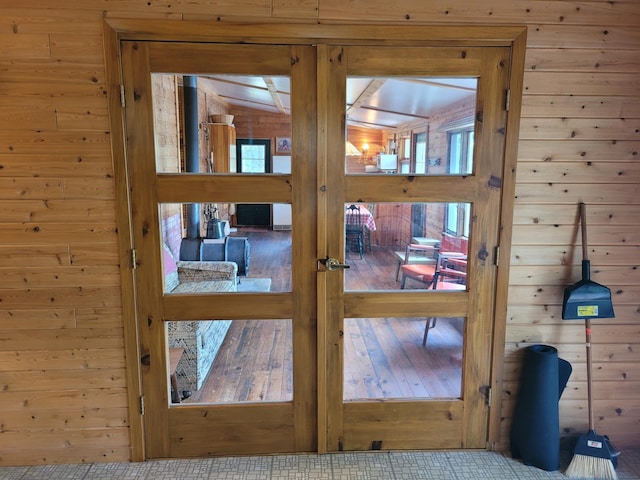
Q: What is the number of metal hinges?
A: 6